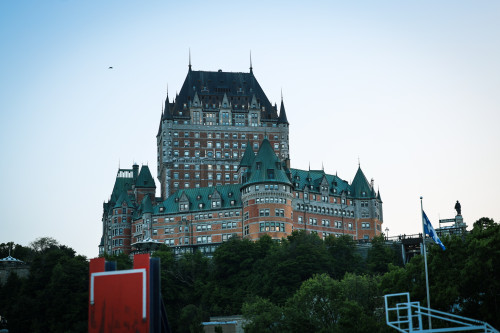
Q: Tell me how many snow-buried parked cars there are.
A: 0